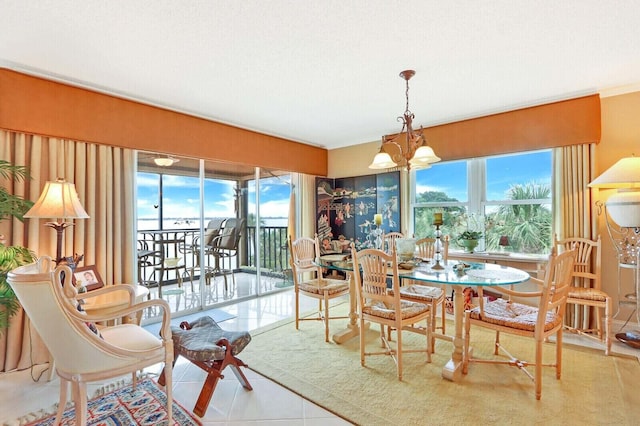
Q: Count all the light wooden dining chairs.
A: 6